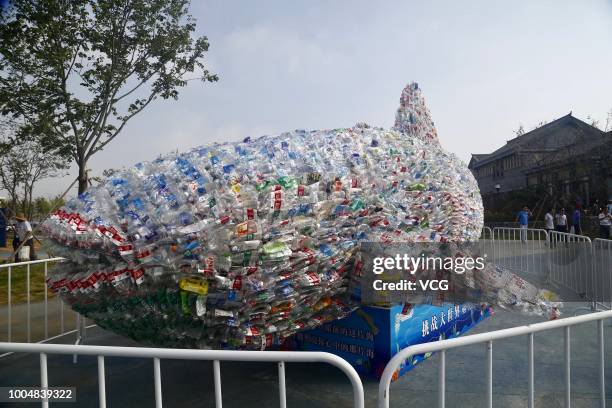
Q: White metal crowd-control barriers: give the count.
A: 7